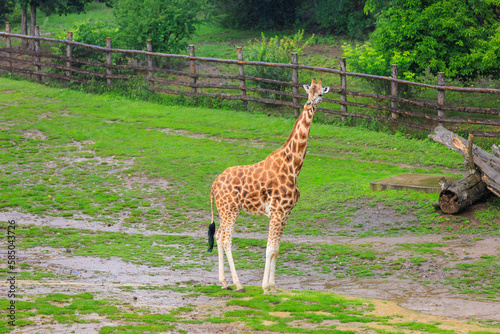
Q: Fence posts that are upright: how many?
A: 11